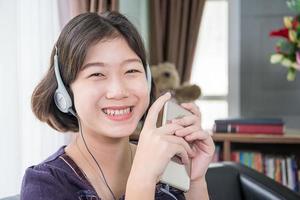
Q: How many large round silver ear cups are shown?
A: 1